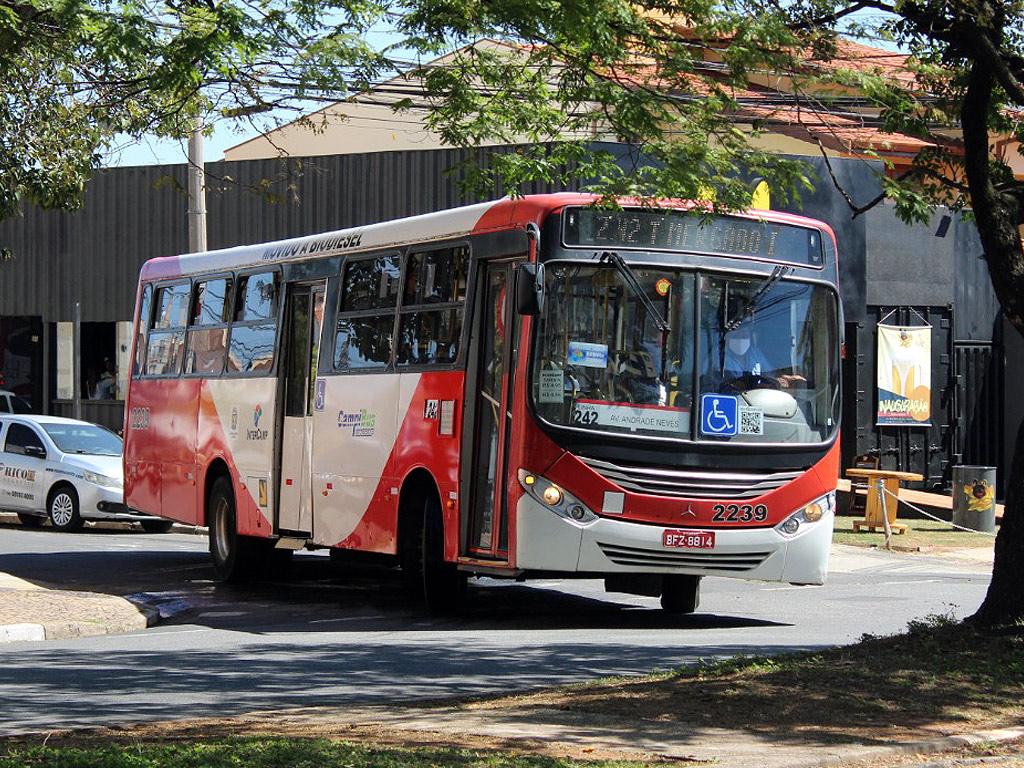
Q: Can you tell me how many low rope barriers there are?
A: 1